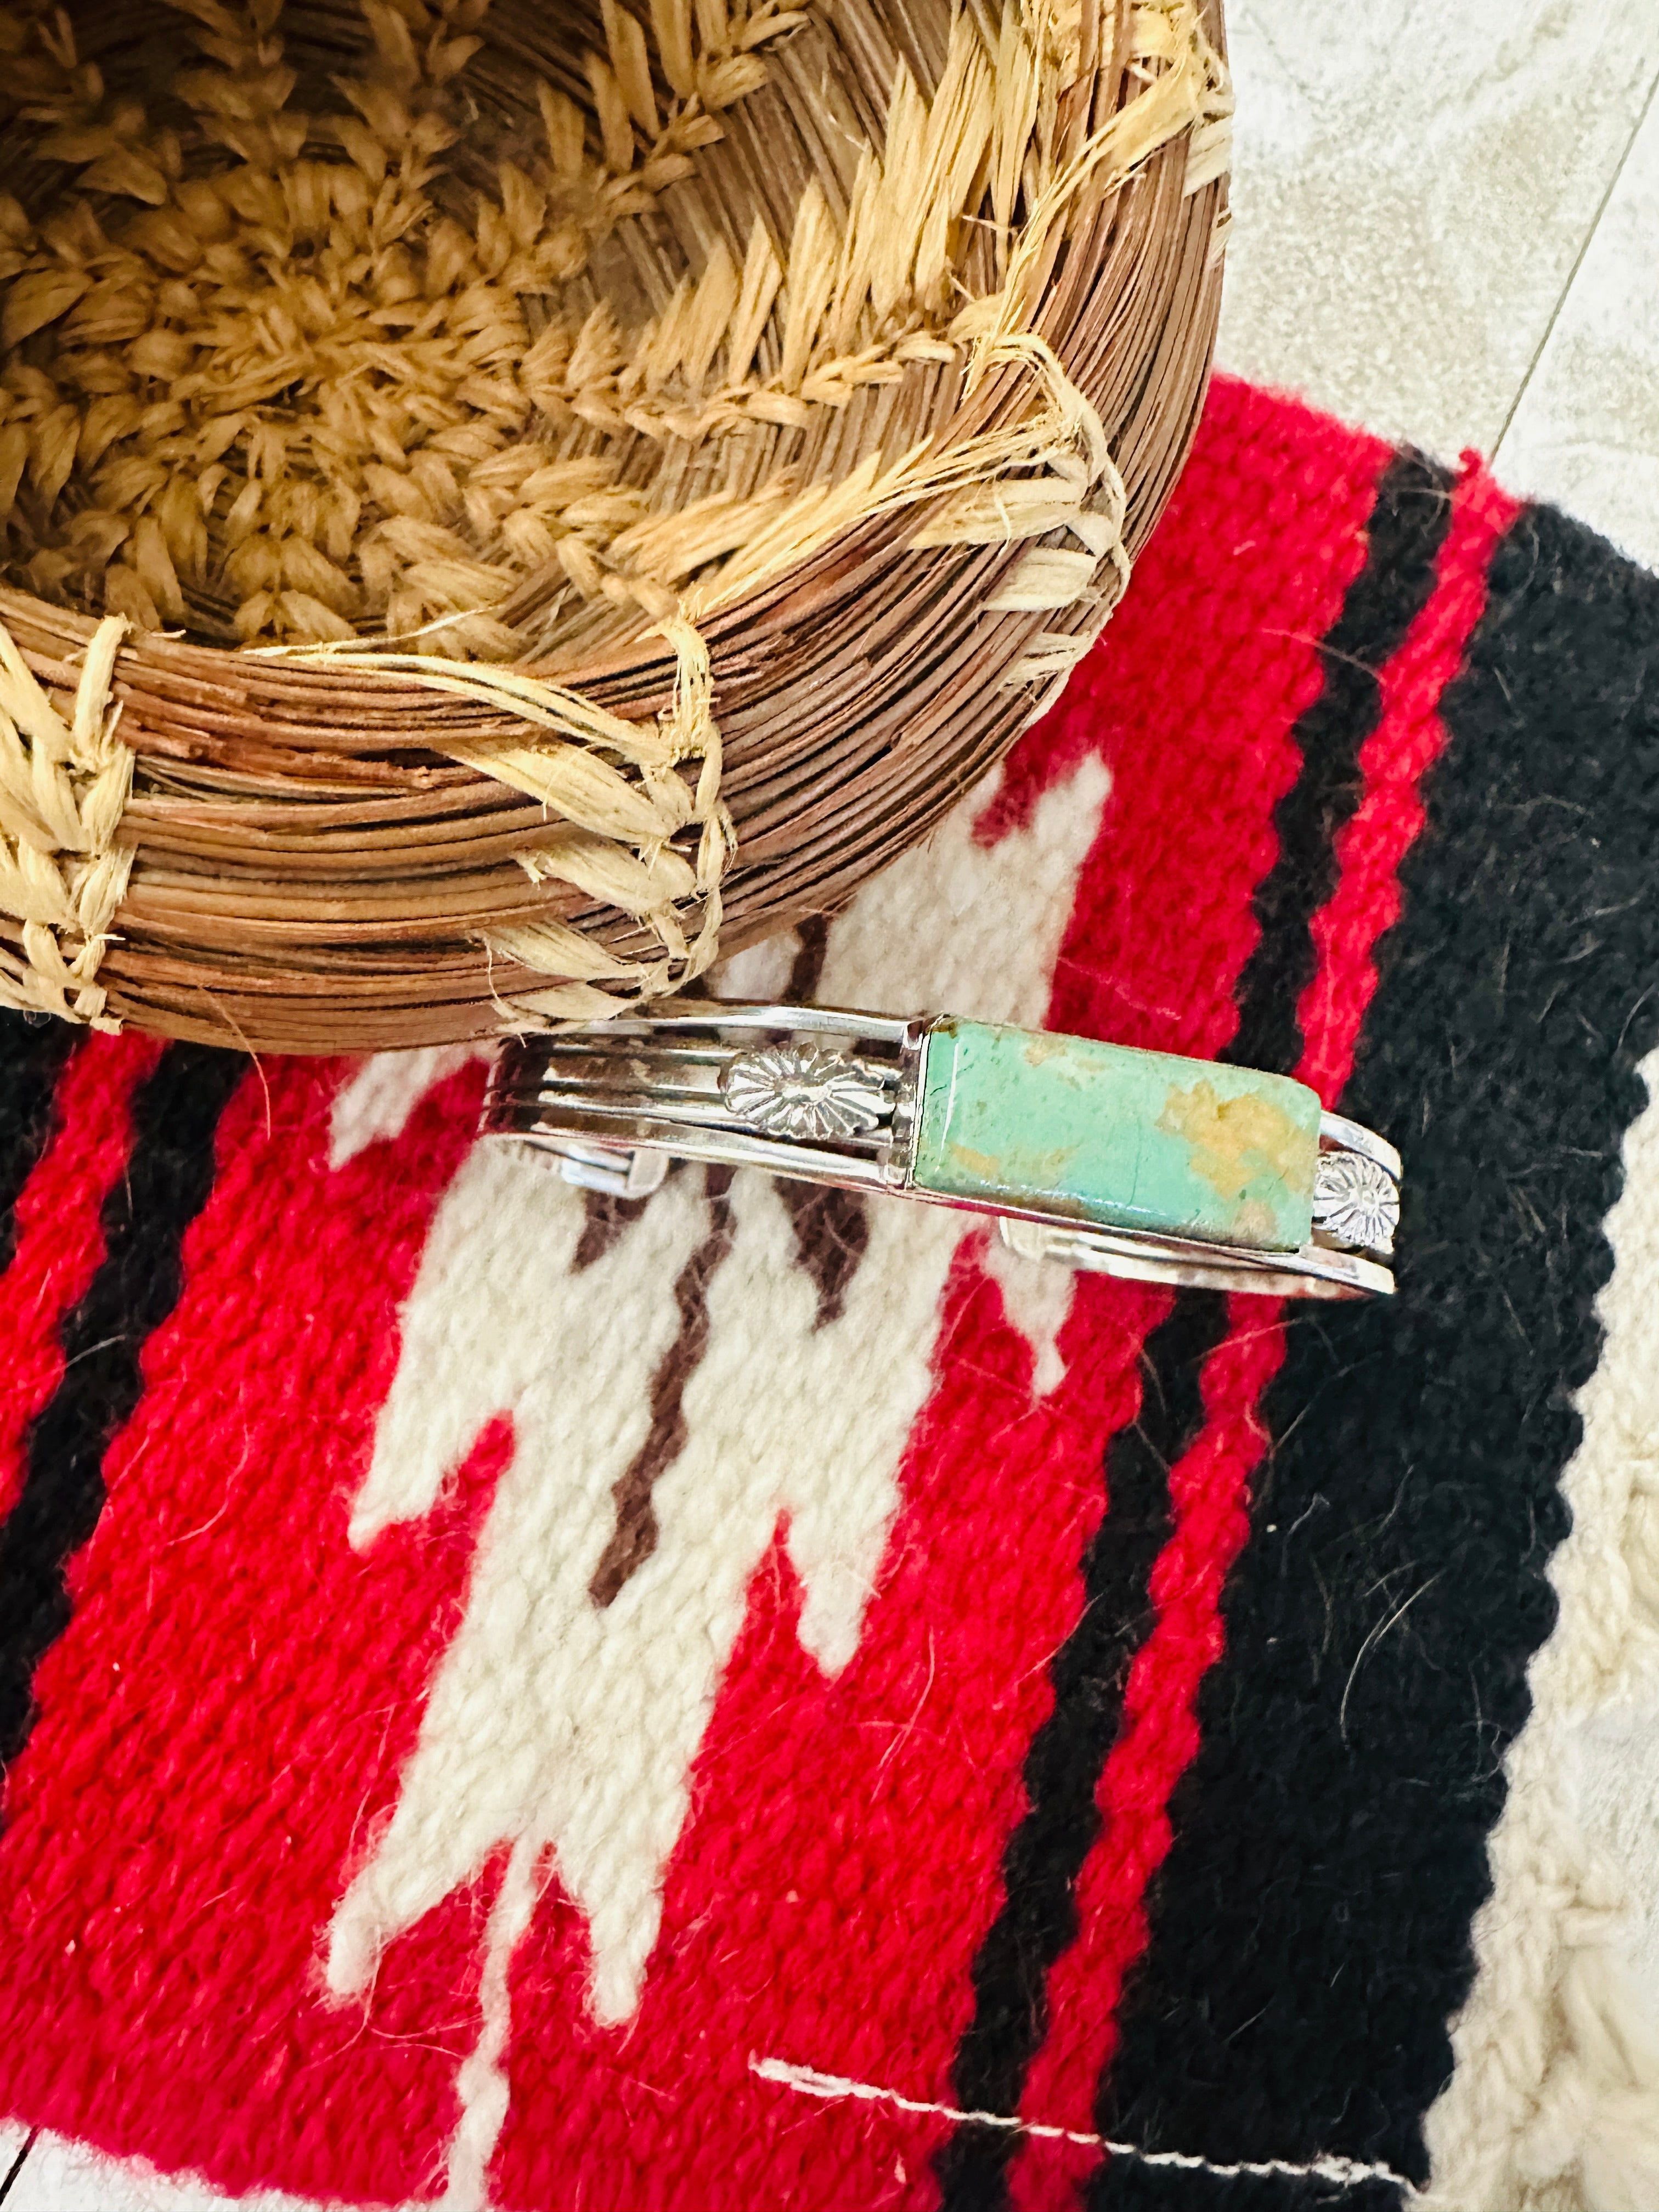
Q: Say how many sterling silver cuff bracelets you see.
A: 1